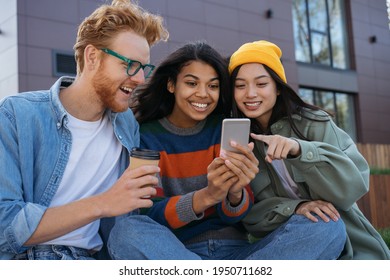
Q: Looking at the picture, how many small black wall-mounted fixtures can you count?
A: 2